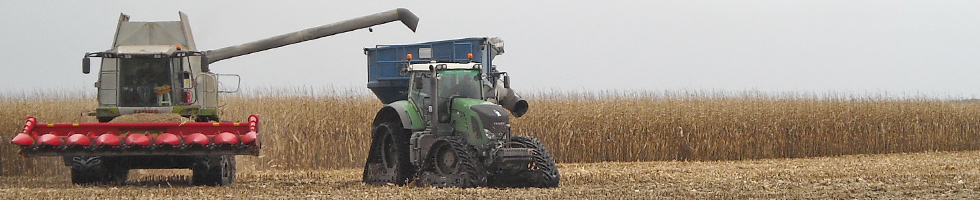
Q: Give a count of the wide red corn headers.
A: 1